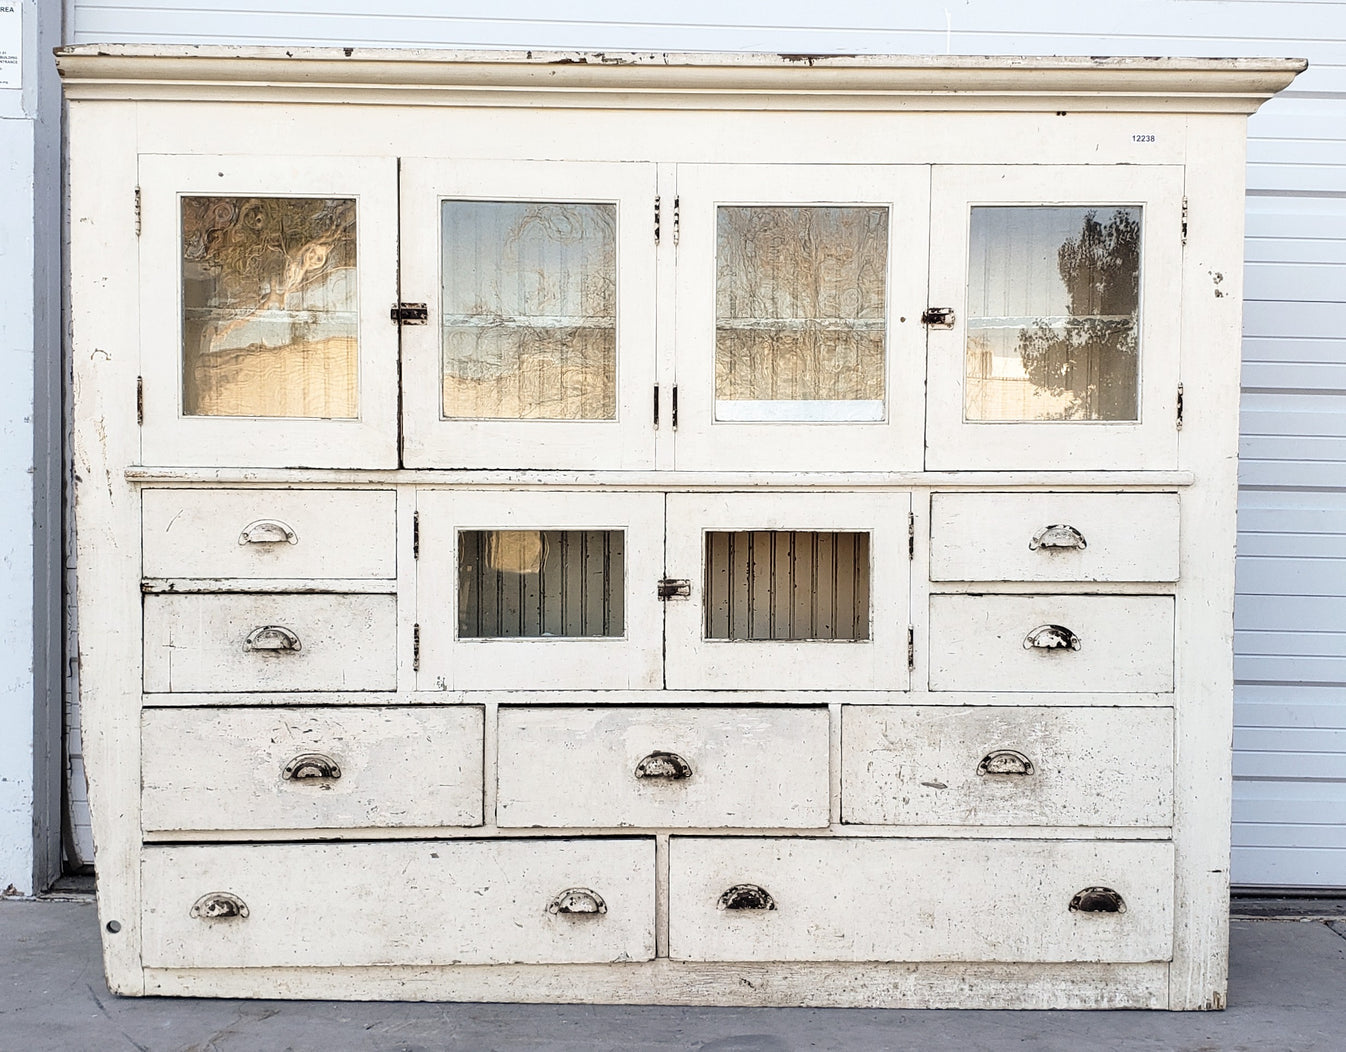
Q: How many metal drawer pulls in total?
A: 11